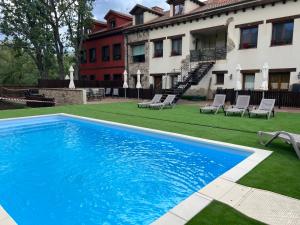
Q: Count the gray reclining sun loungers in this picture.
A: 6